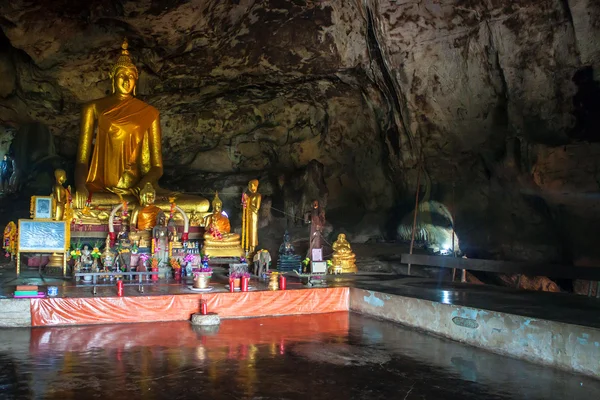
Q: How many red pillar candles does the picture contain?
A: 5